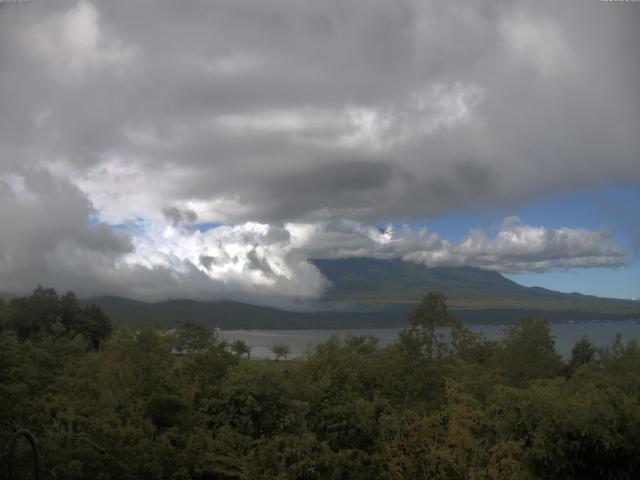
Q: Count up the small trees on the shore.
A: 2